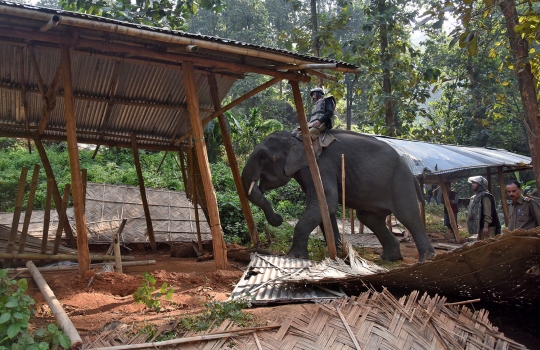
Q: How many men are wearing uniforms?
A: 3